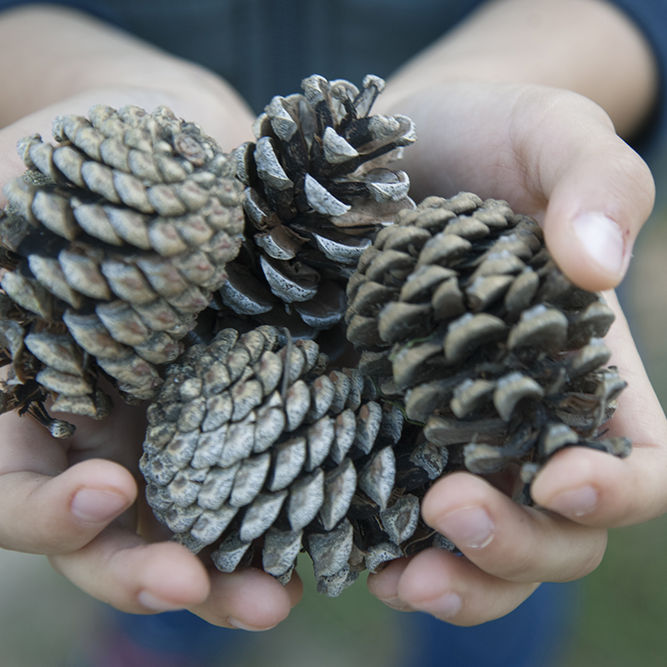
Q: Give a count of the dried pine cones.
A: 4